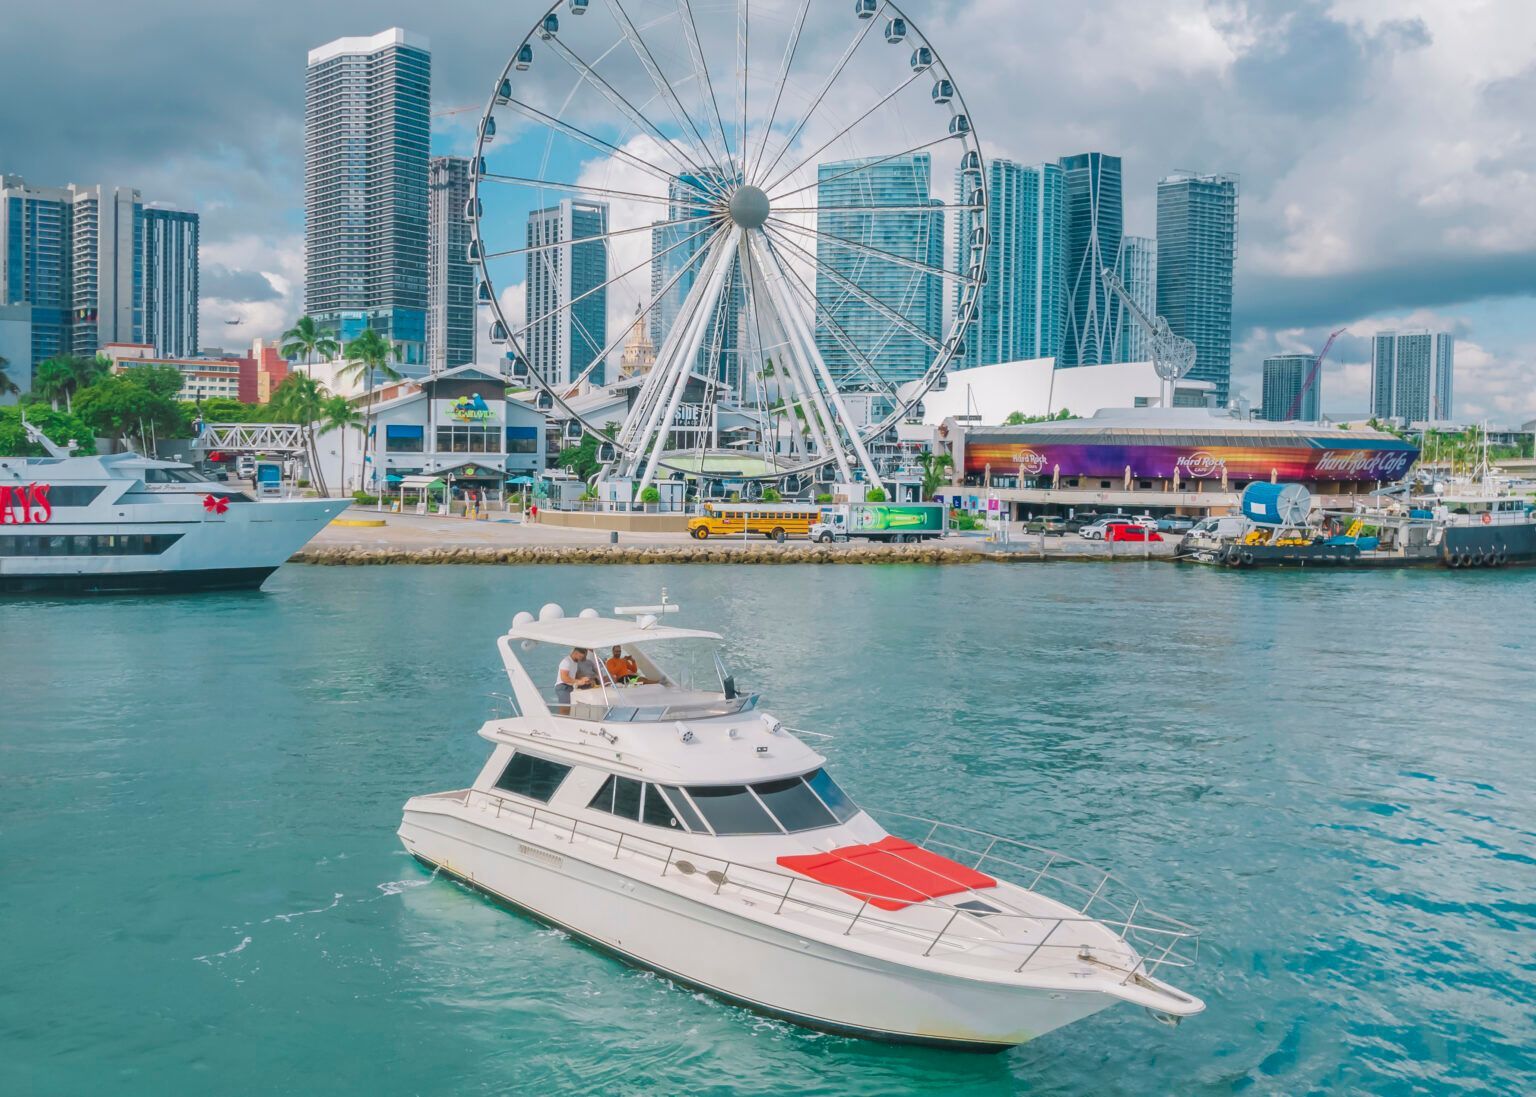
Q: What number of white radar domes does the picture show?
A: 3